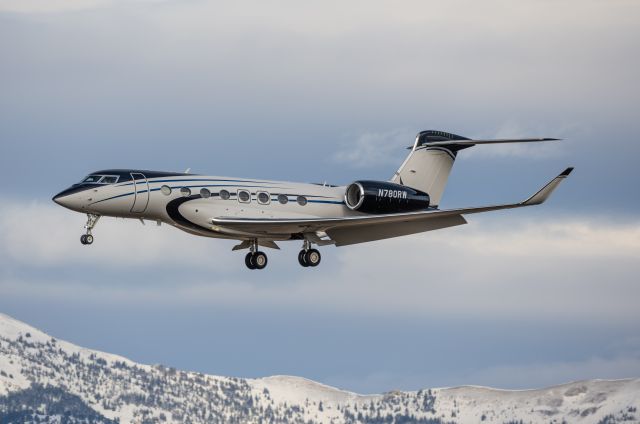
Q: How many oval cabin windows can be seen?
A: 8